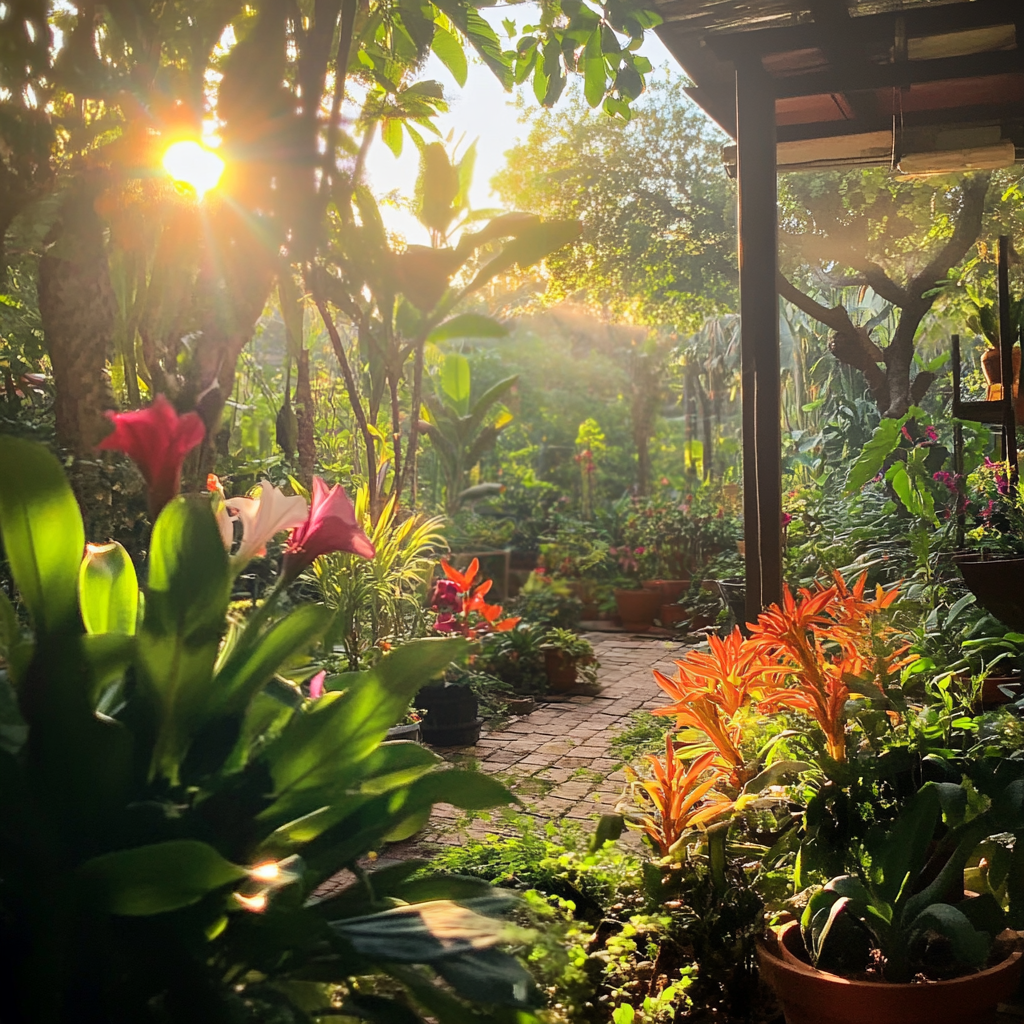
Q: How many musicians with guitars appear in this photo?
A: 0